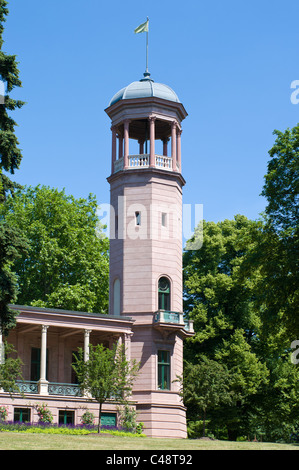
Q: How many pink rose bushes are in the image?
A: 3